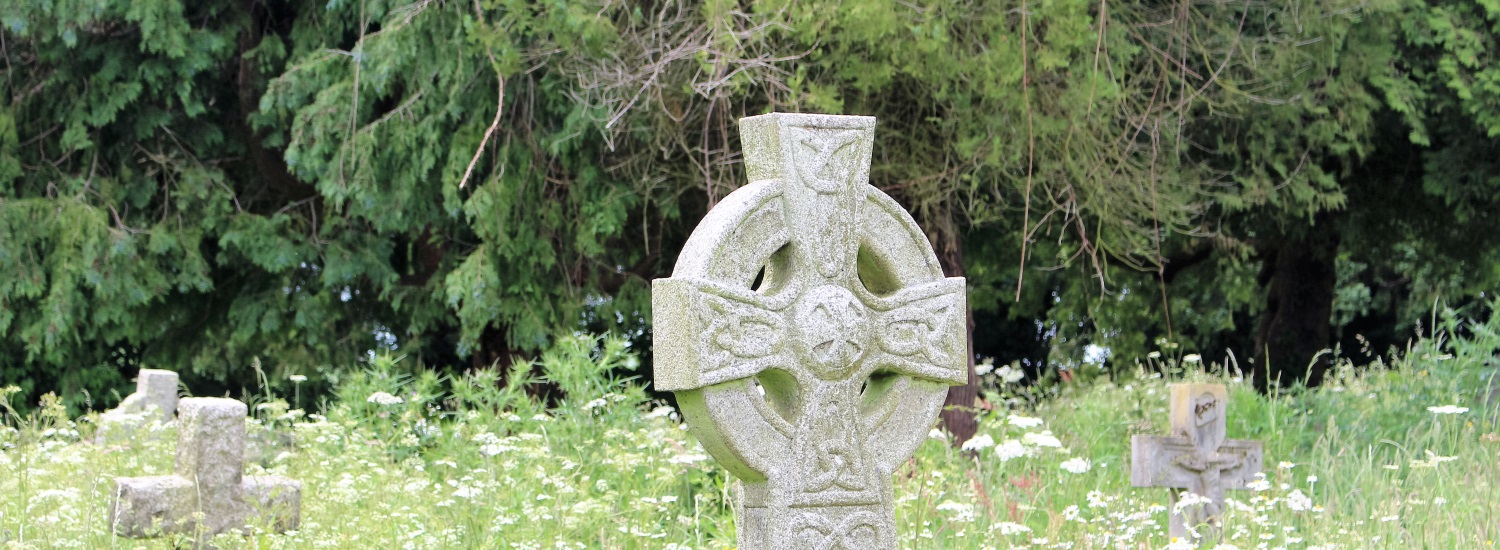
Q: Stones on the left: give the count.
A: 2